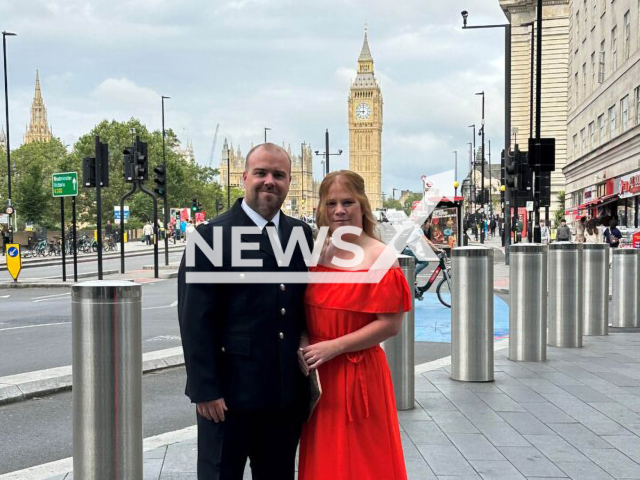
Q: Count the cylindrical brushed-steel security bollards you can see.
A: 7